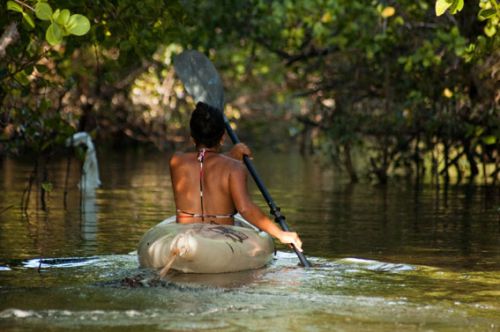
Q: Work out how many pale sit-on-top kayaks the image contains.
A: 1